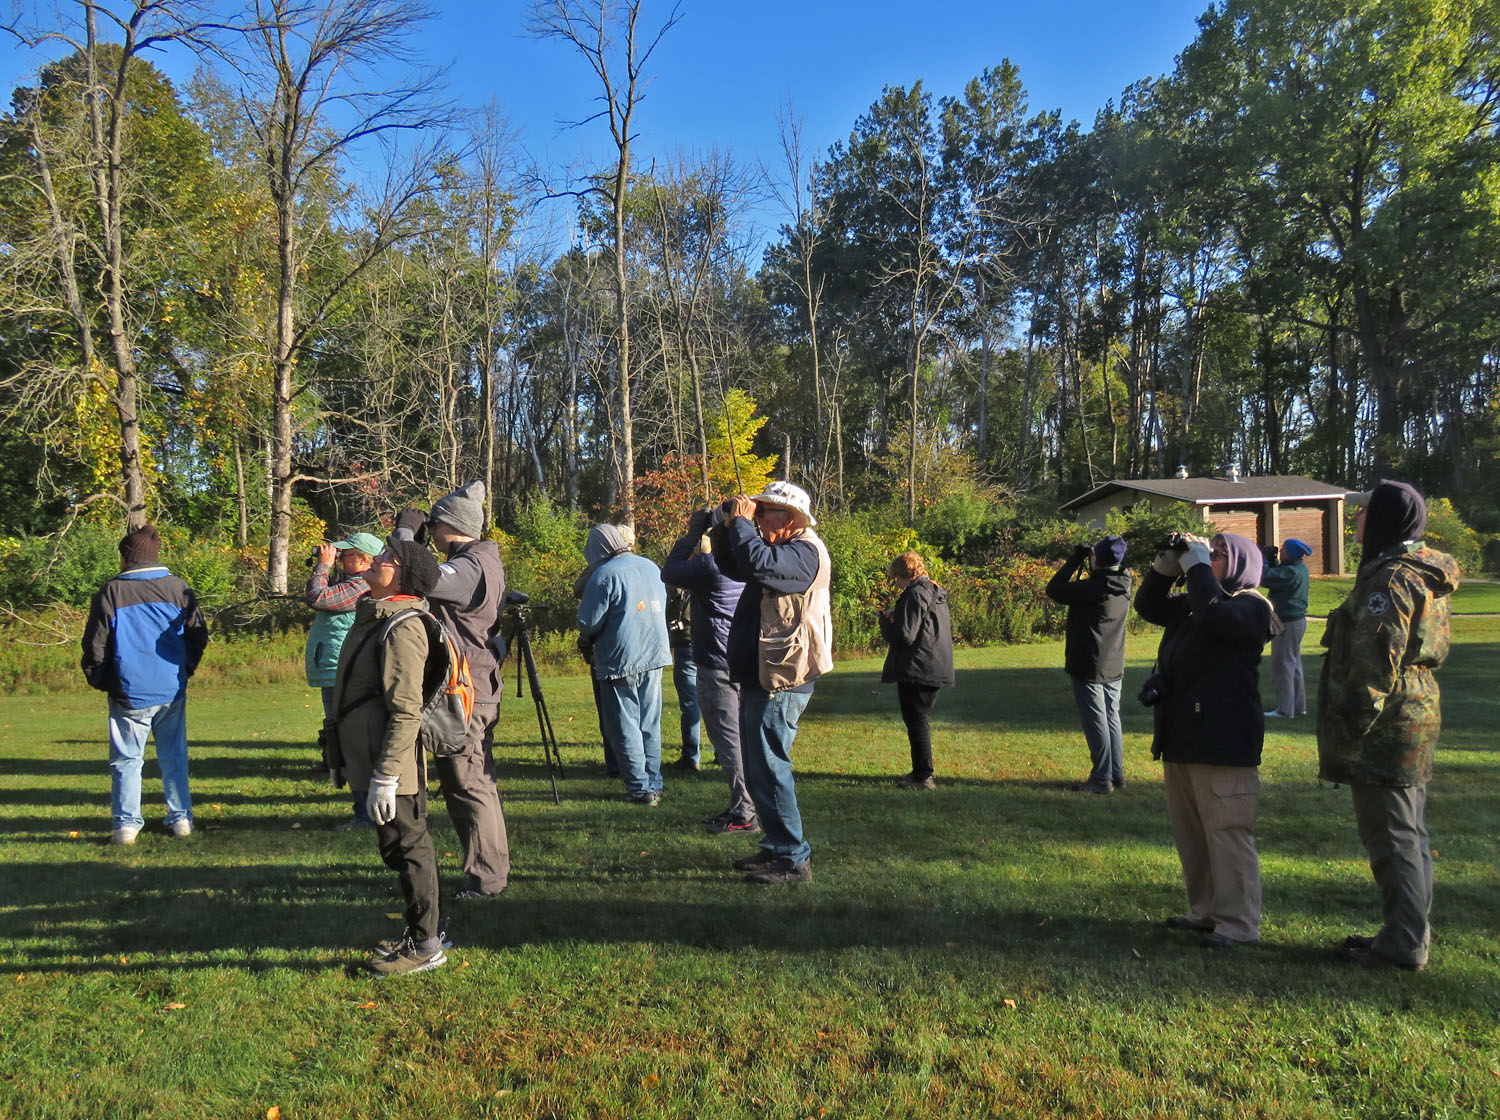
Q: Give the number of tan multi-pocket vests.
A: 1